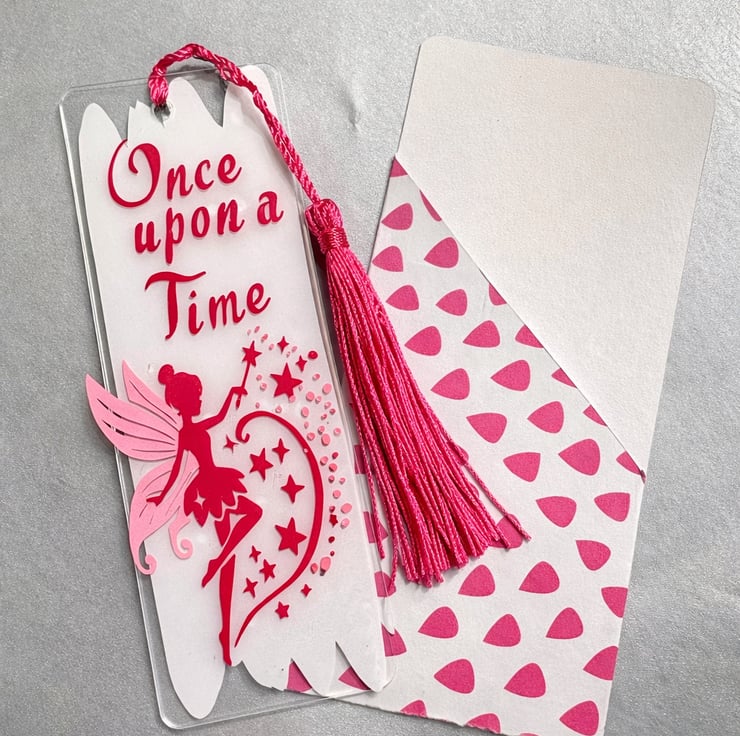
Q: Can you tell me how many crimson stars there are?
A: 15